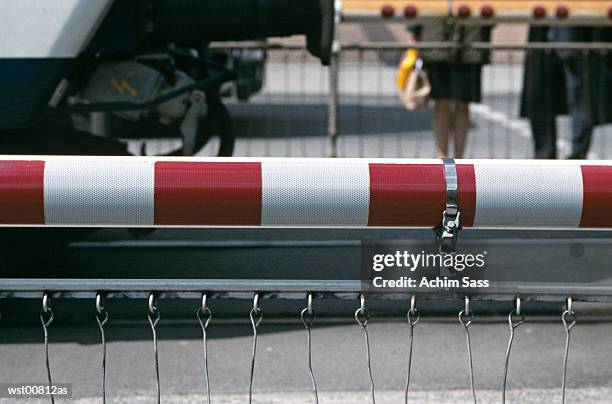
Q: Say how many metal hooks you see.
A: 11